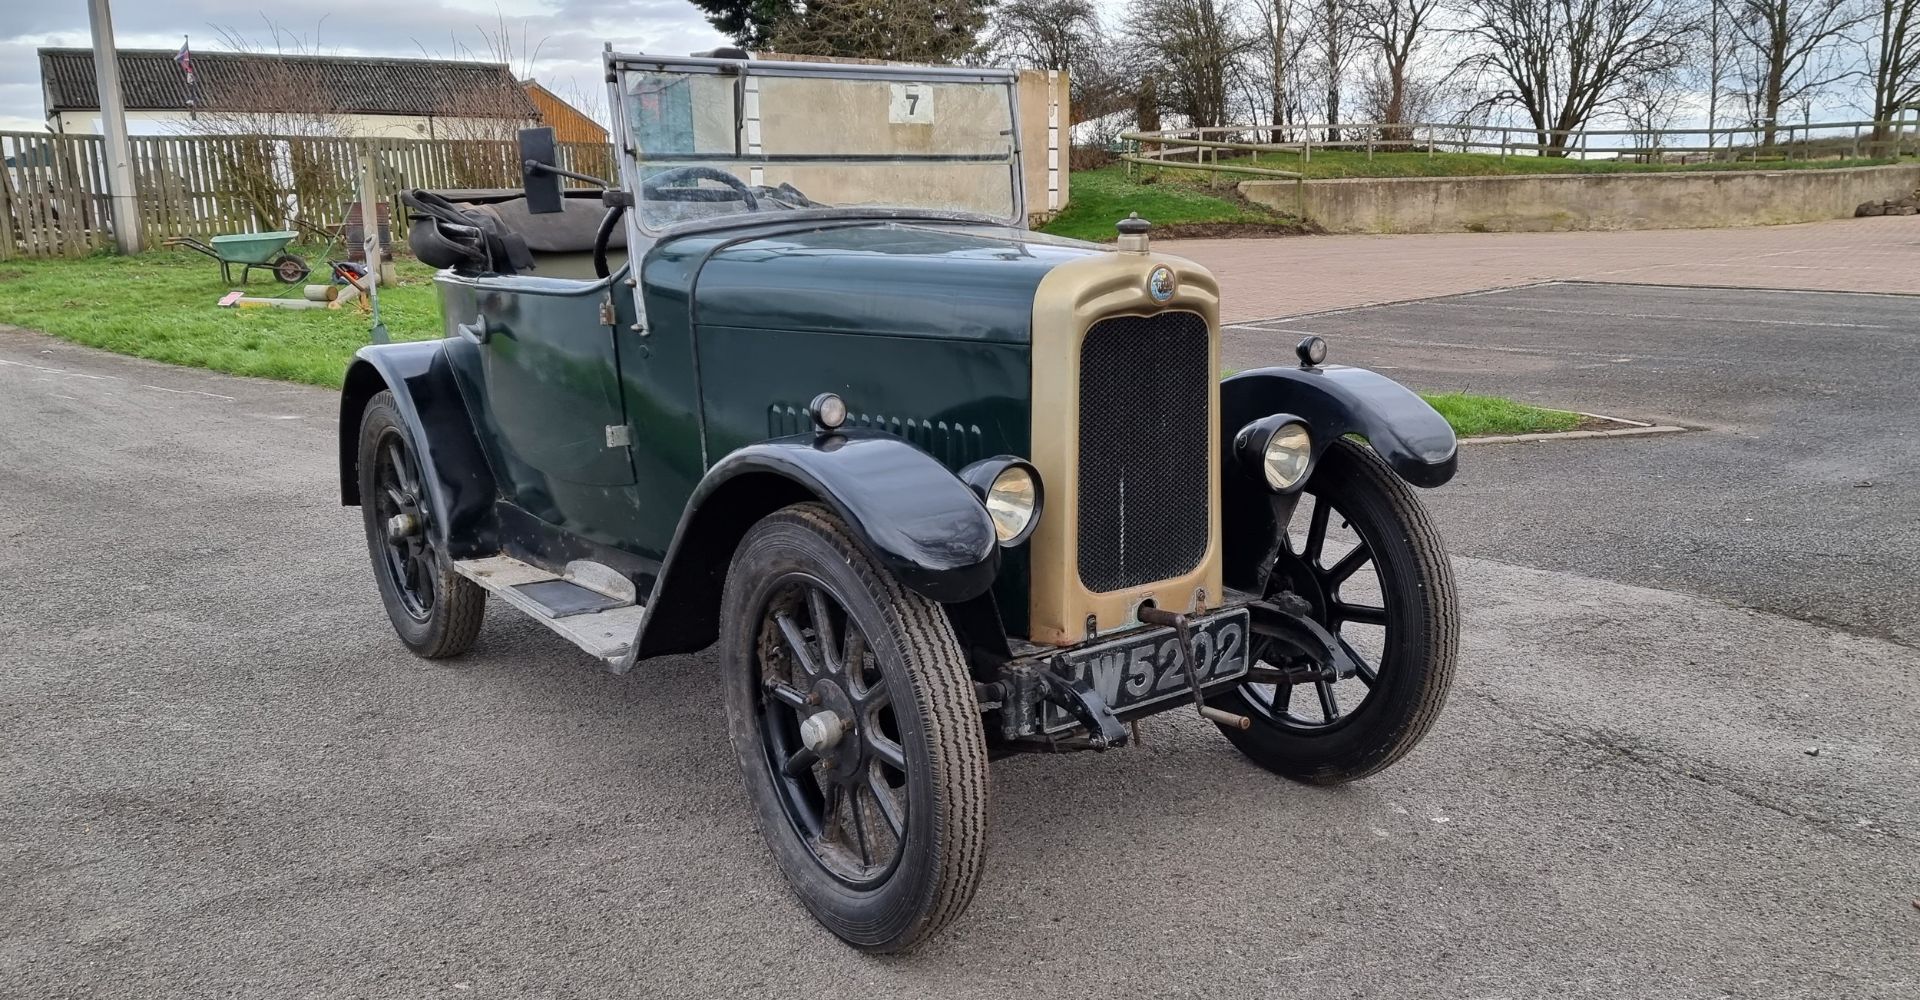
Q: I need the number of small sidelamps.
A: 2